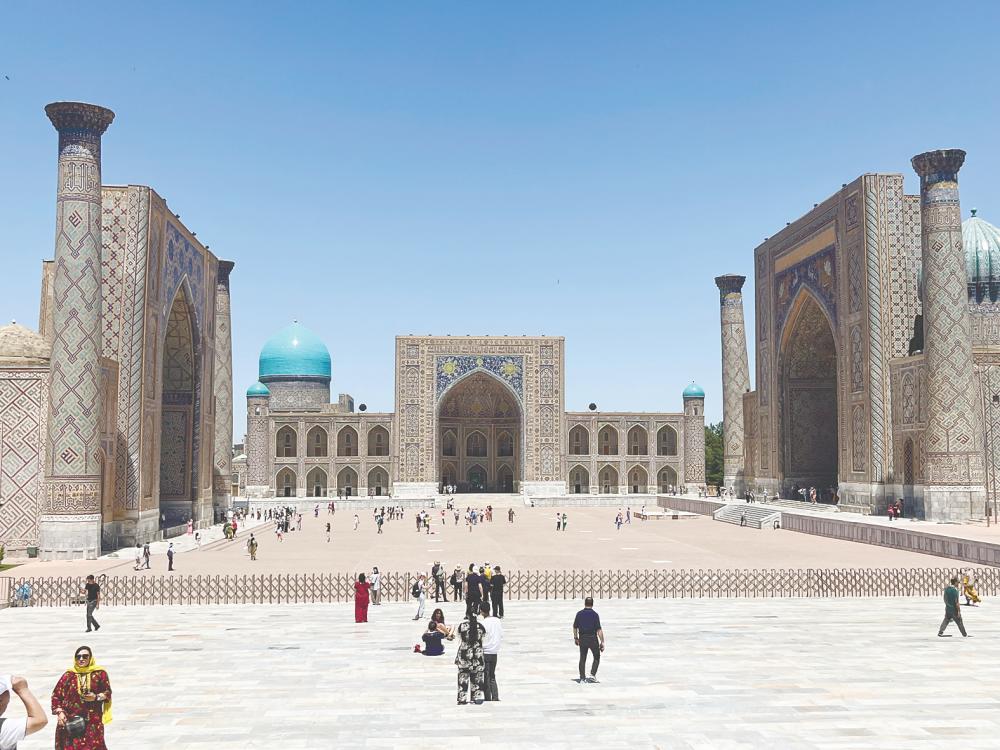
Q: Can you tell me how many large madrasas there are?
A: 3